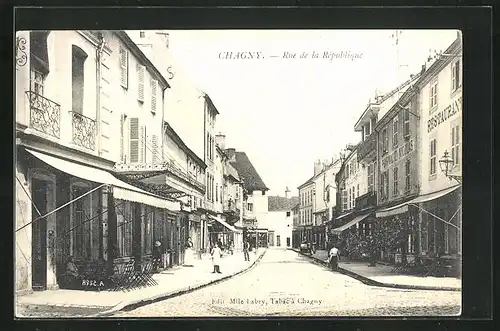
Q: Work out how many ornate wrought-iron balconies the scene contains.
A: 2